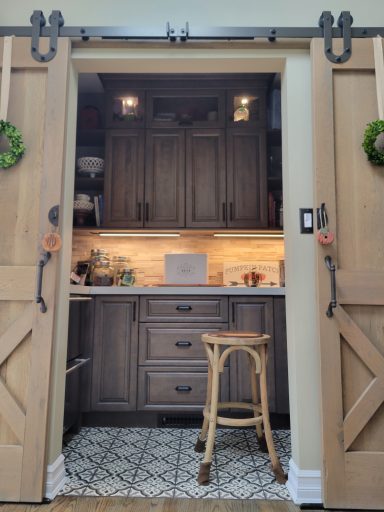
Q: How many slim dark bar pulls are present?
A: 6